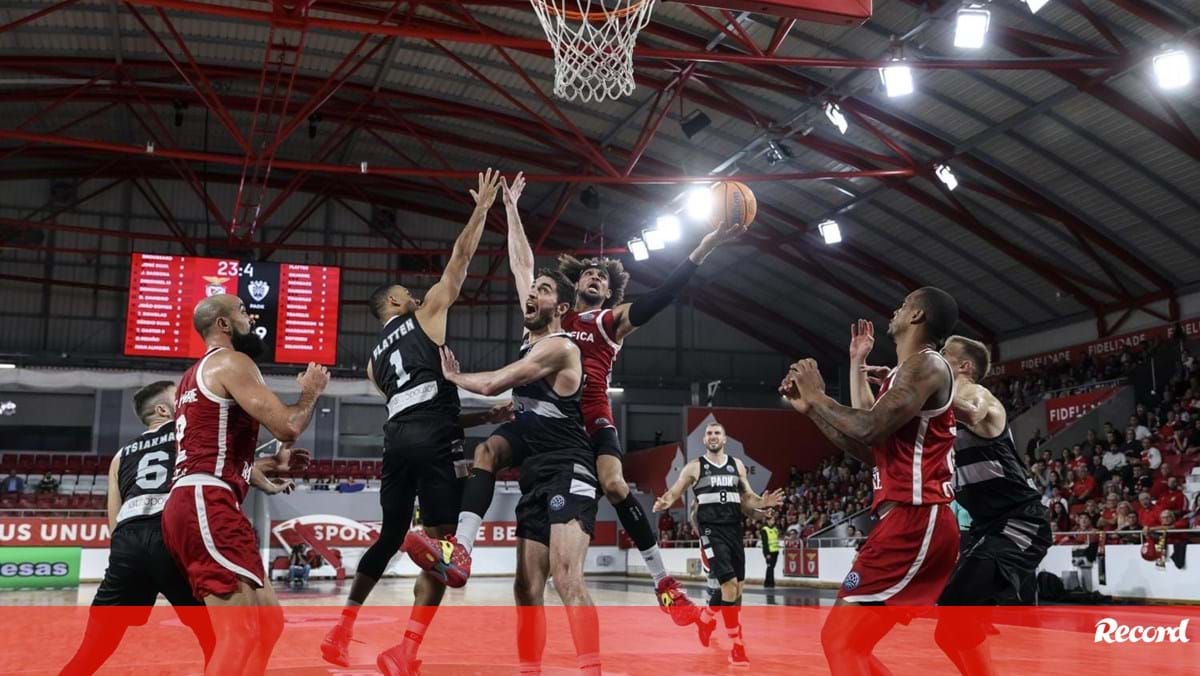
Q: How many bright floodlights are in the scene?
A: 11